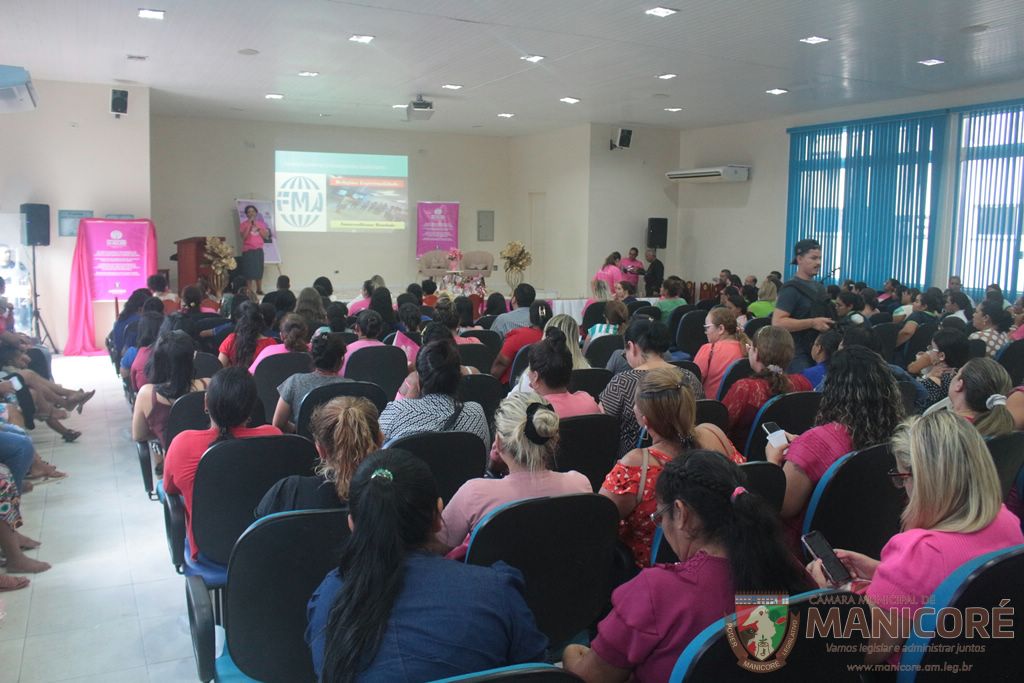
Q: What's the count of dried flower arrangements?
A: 2